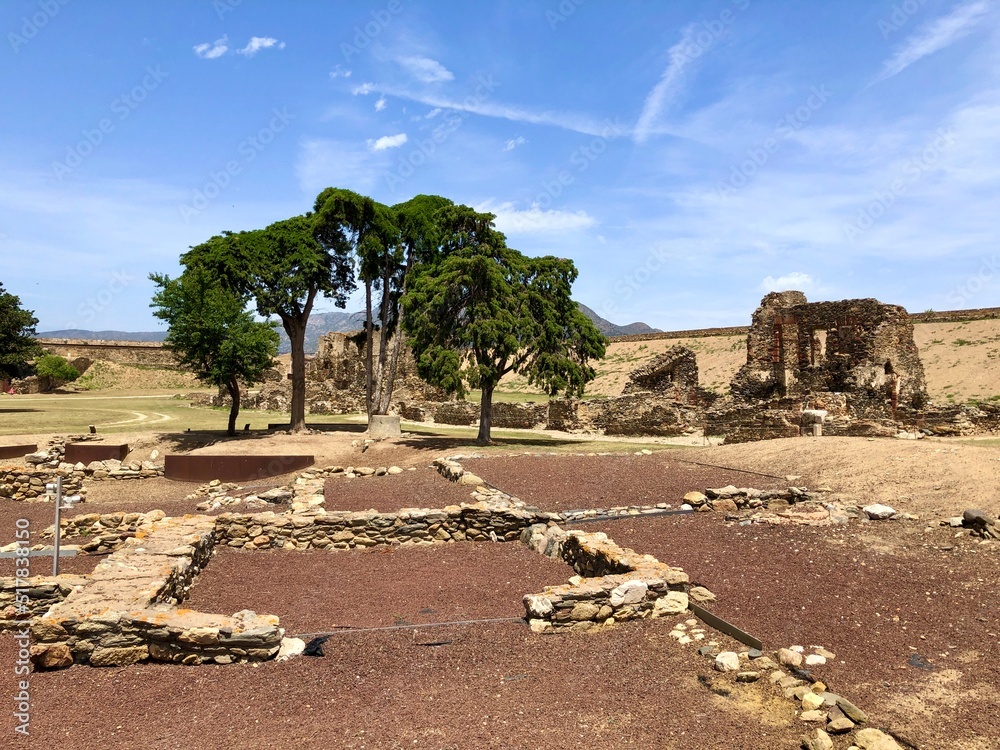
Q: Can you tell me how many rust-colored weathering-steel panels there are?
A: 3